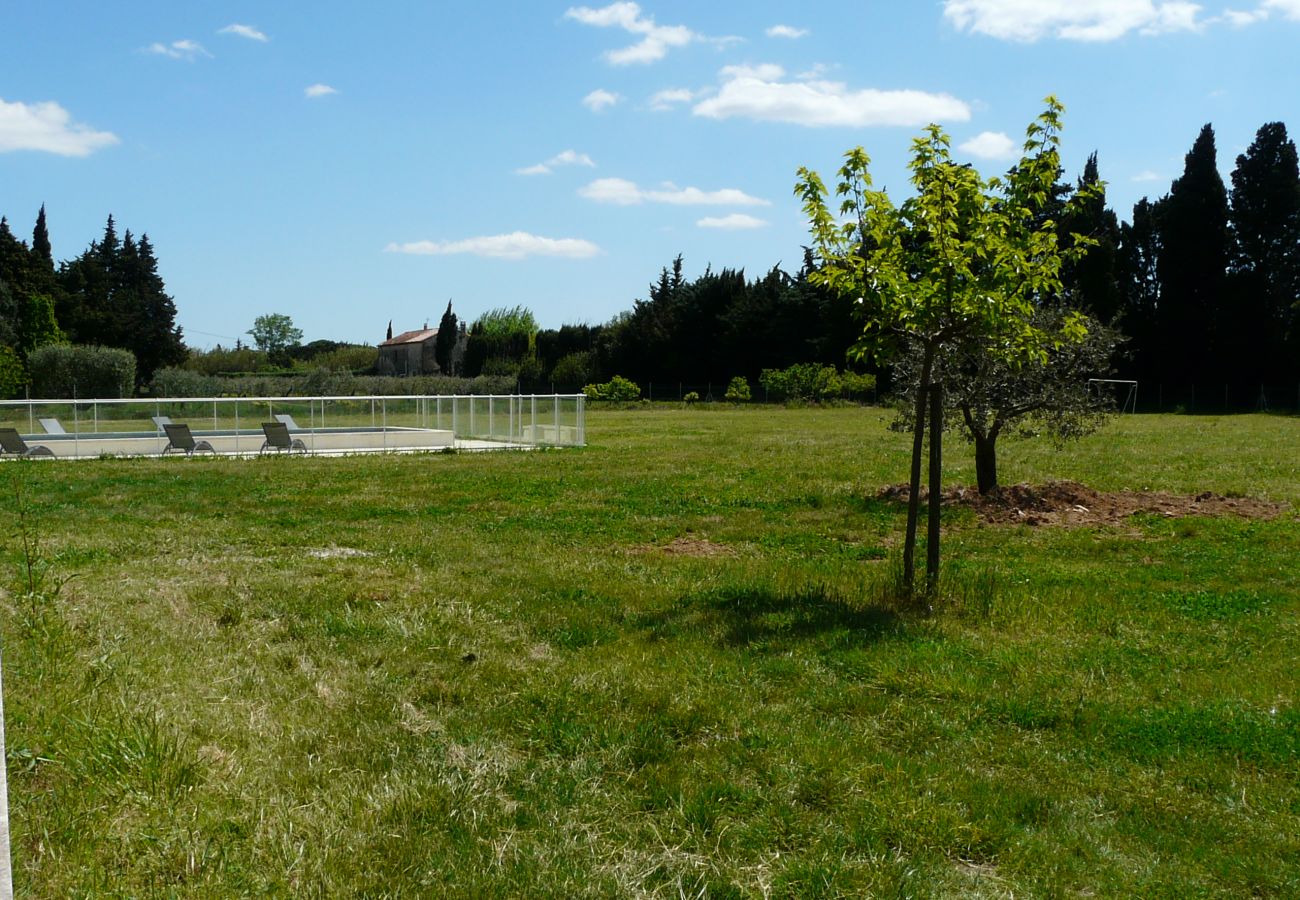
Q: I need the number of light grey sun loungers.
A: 3